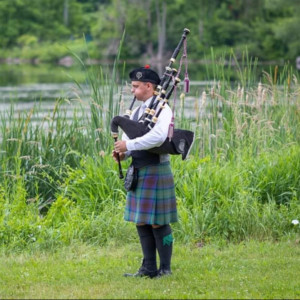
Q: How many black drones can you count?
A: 3